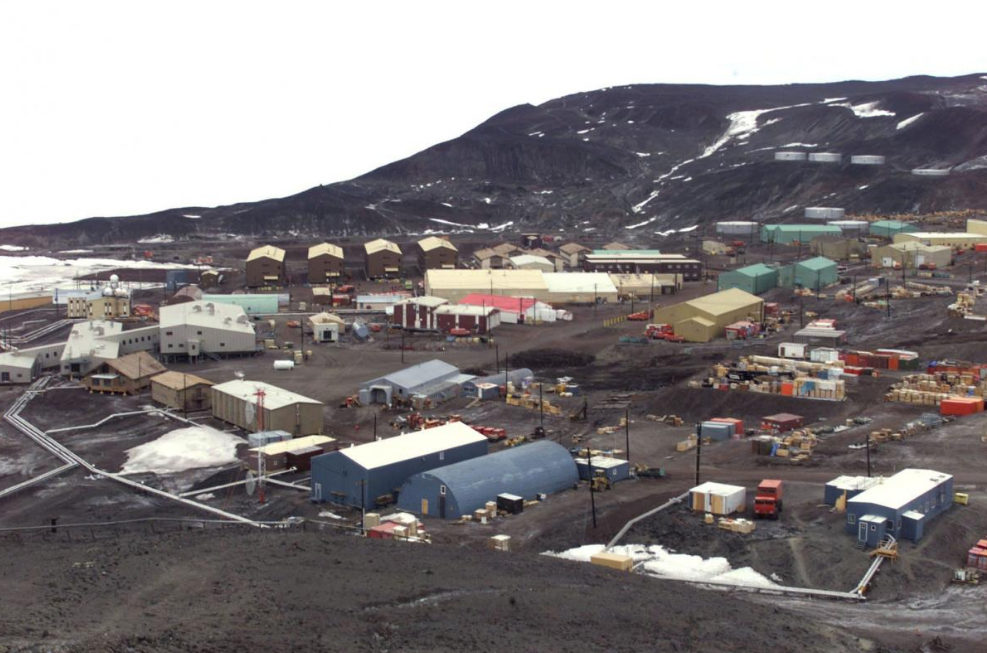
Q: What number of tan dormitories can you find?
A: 4